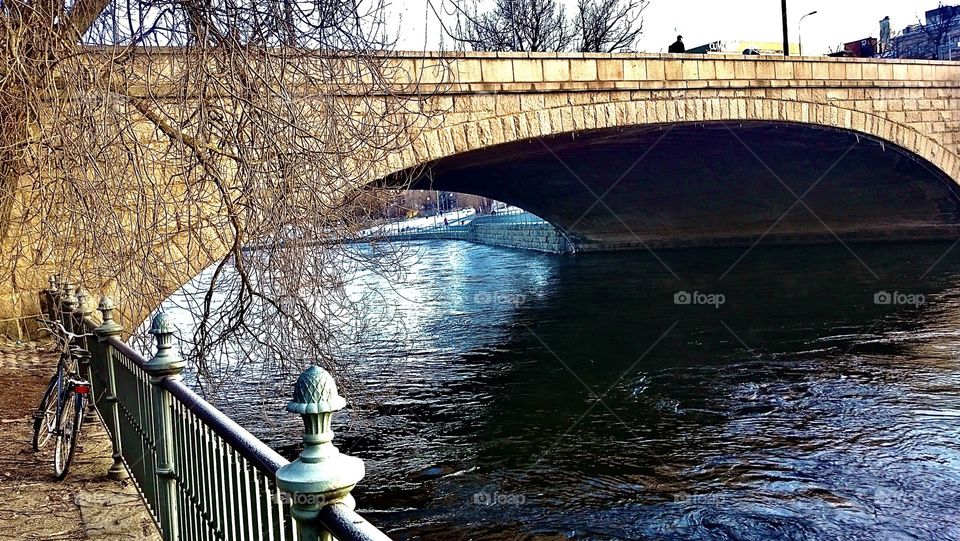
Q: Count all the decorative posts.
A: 6